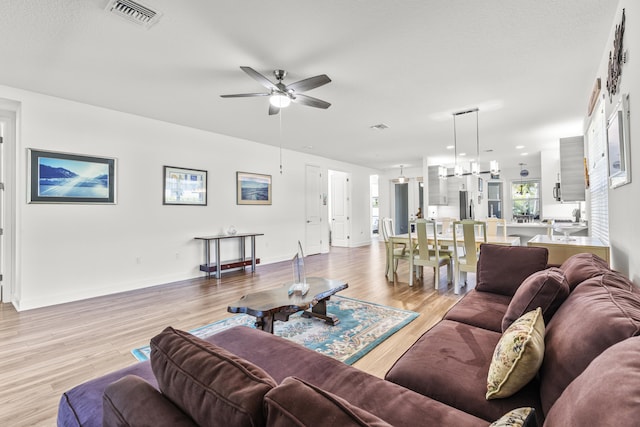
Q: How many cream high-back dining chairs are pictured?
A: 5